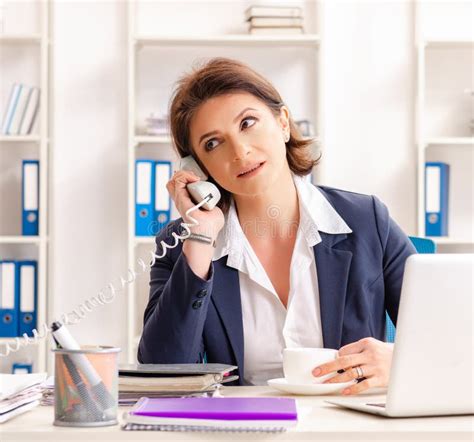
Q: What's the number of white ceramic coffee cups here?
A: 1